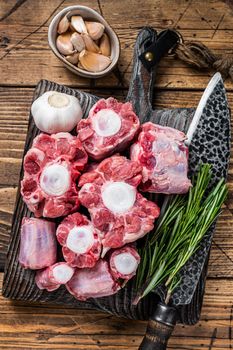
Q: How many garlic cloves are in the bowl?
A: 9